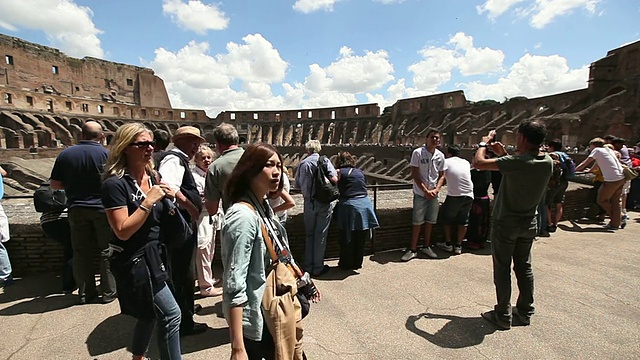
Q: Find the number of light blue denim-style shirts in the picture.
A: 1